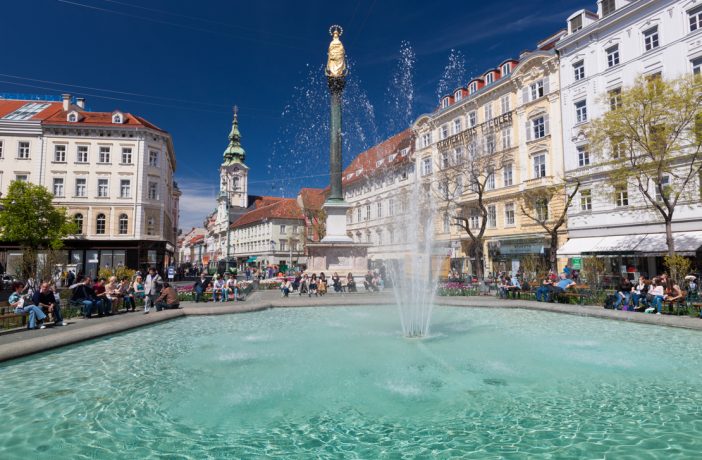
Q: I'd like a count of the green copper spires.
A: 1